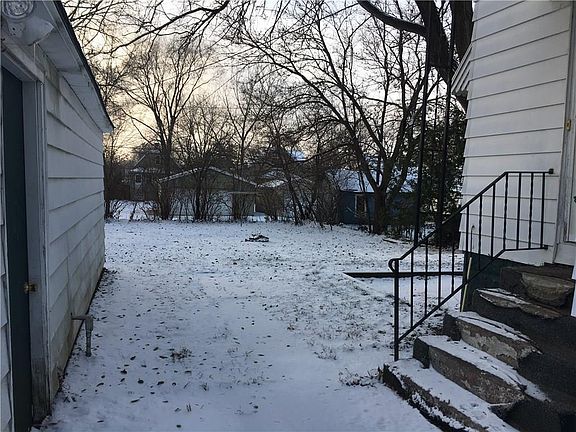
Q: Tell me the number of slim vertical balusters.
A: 11